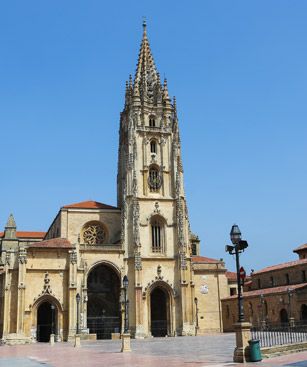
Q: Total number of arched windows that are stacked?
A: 4